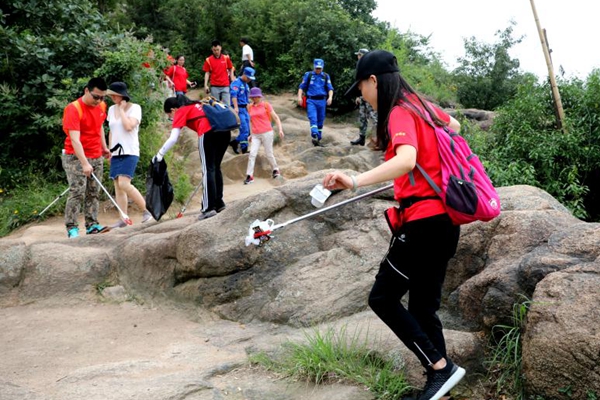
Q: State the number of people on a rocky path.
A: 11